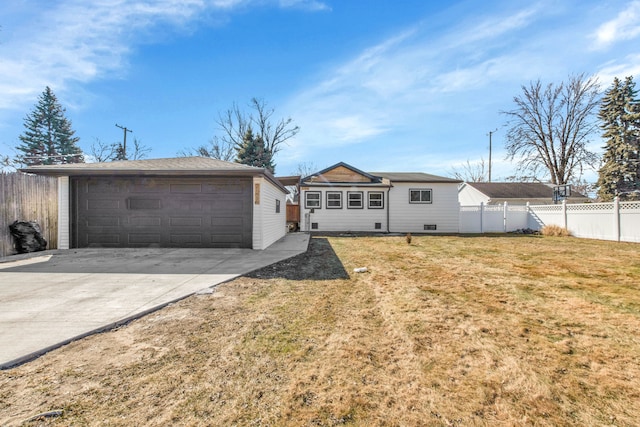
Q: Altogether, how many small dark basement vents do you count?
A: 3